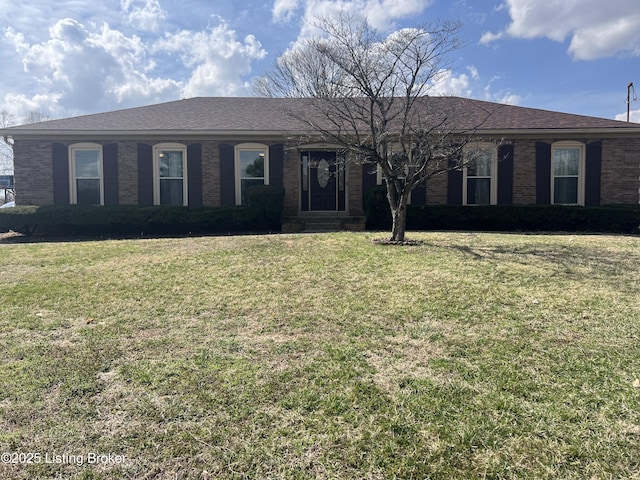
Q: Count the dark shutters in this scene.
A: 12